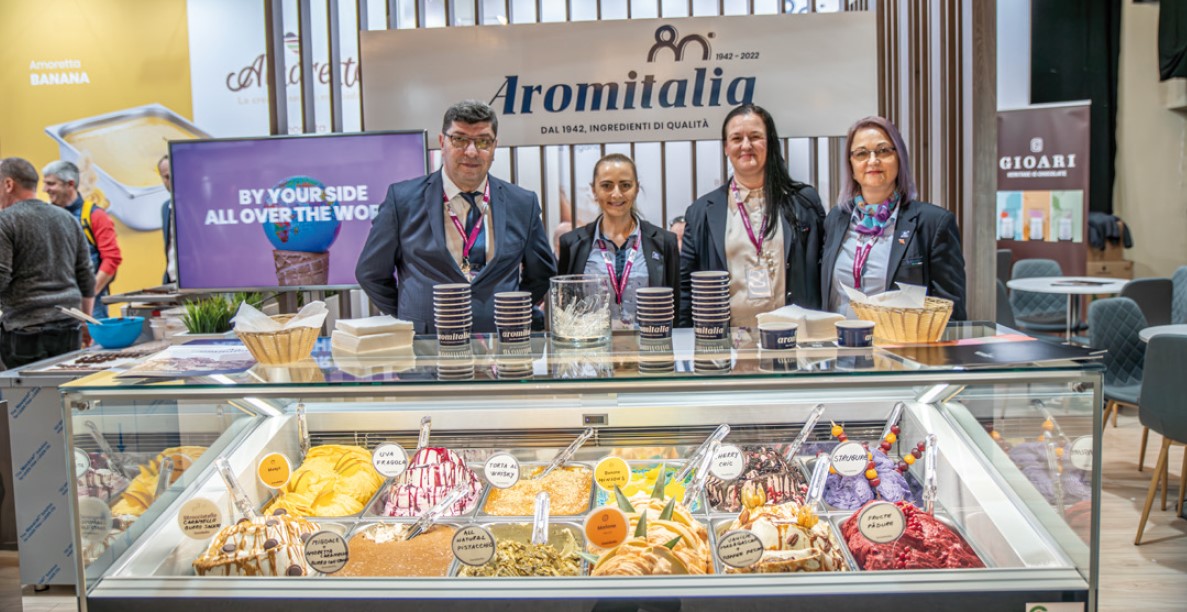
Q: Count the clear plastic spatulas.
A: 12